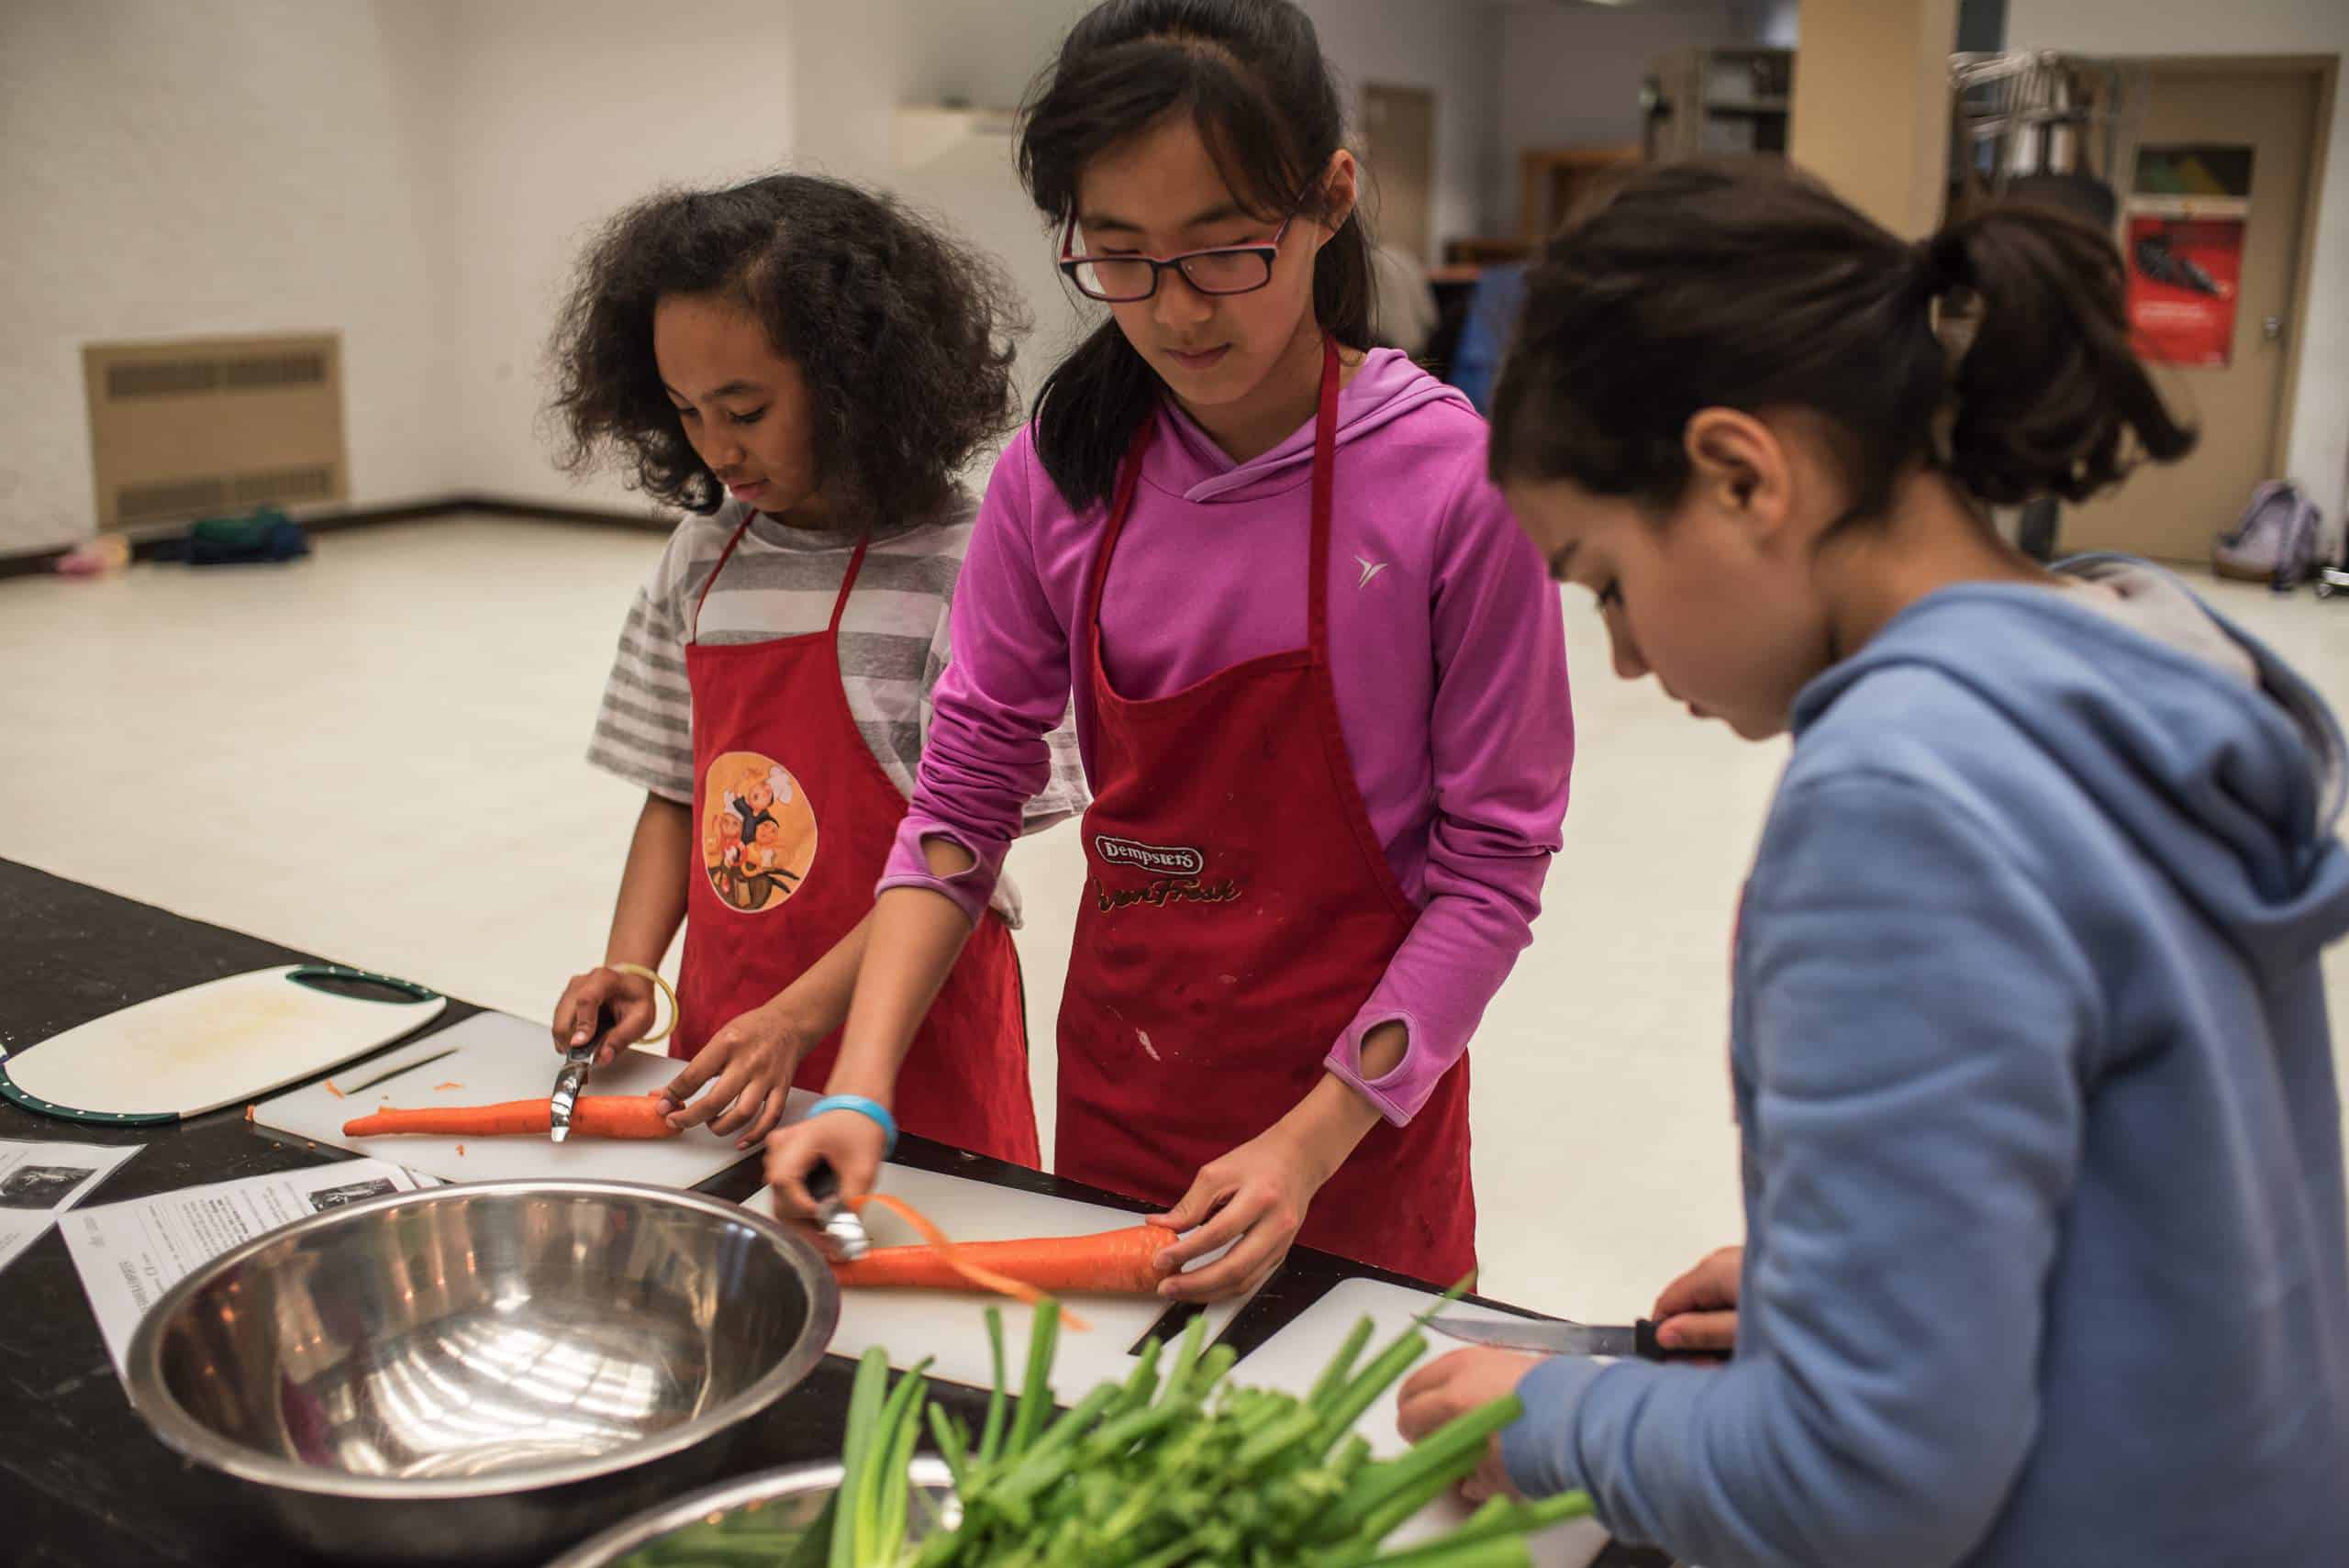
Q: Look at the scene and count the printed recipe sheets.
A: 2